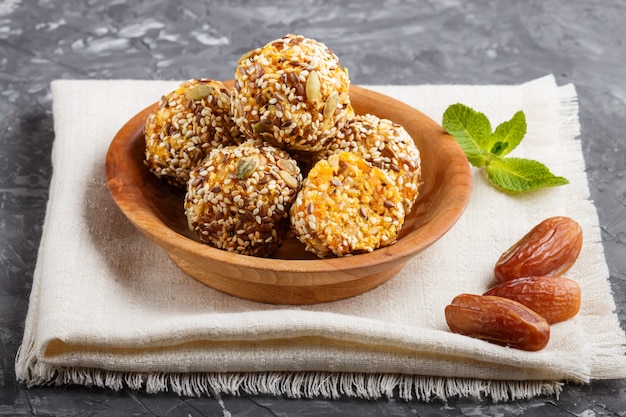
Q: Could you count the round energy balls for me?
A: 5